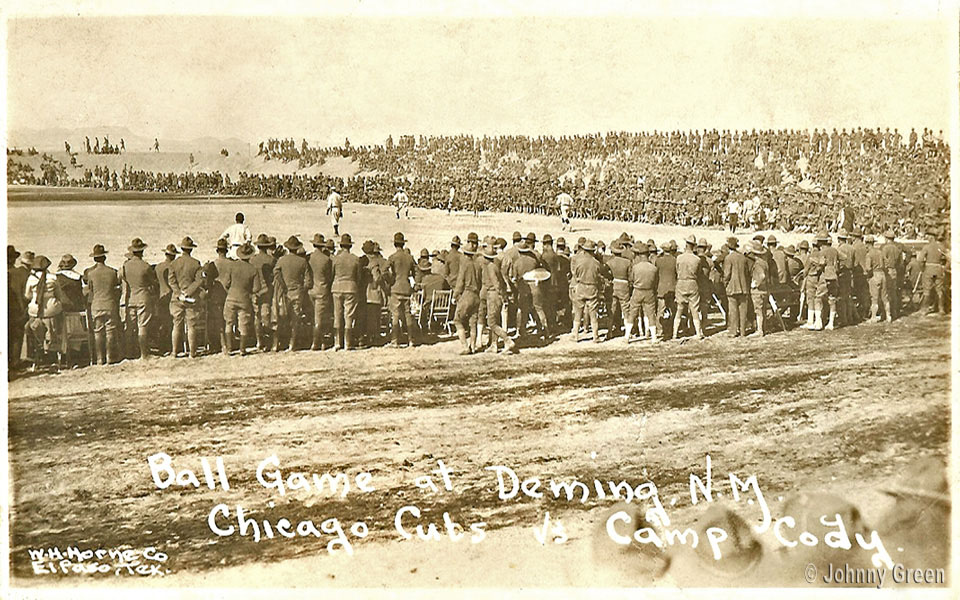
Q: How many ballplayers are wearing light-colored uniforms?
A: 5